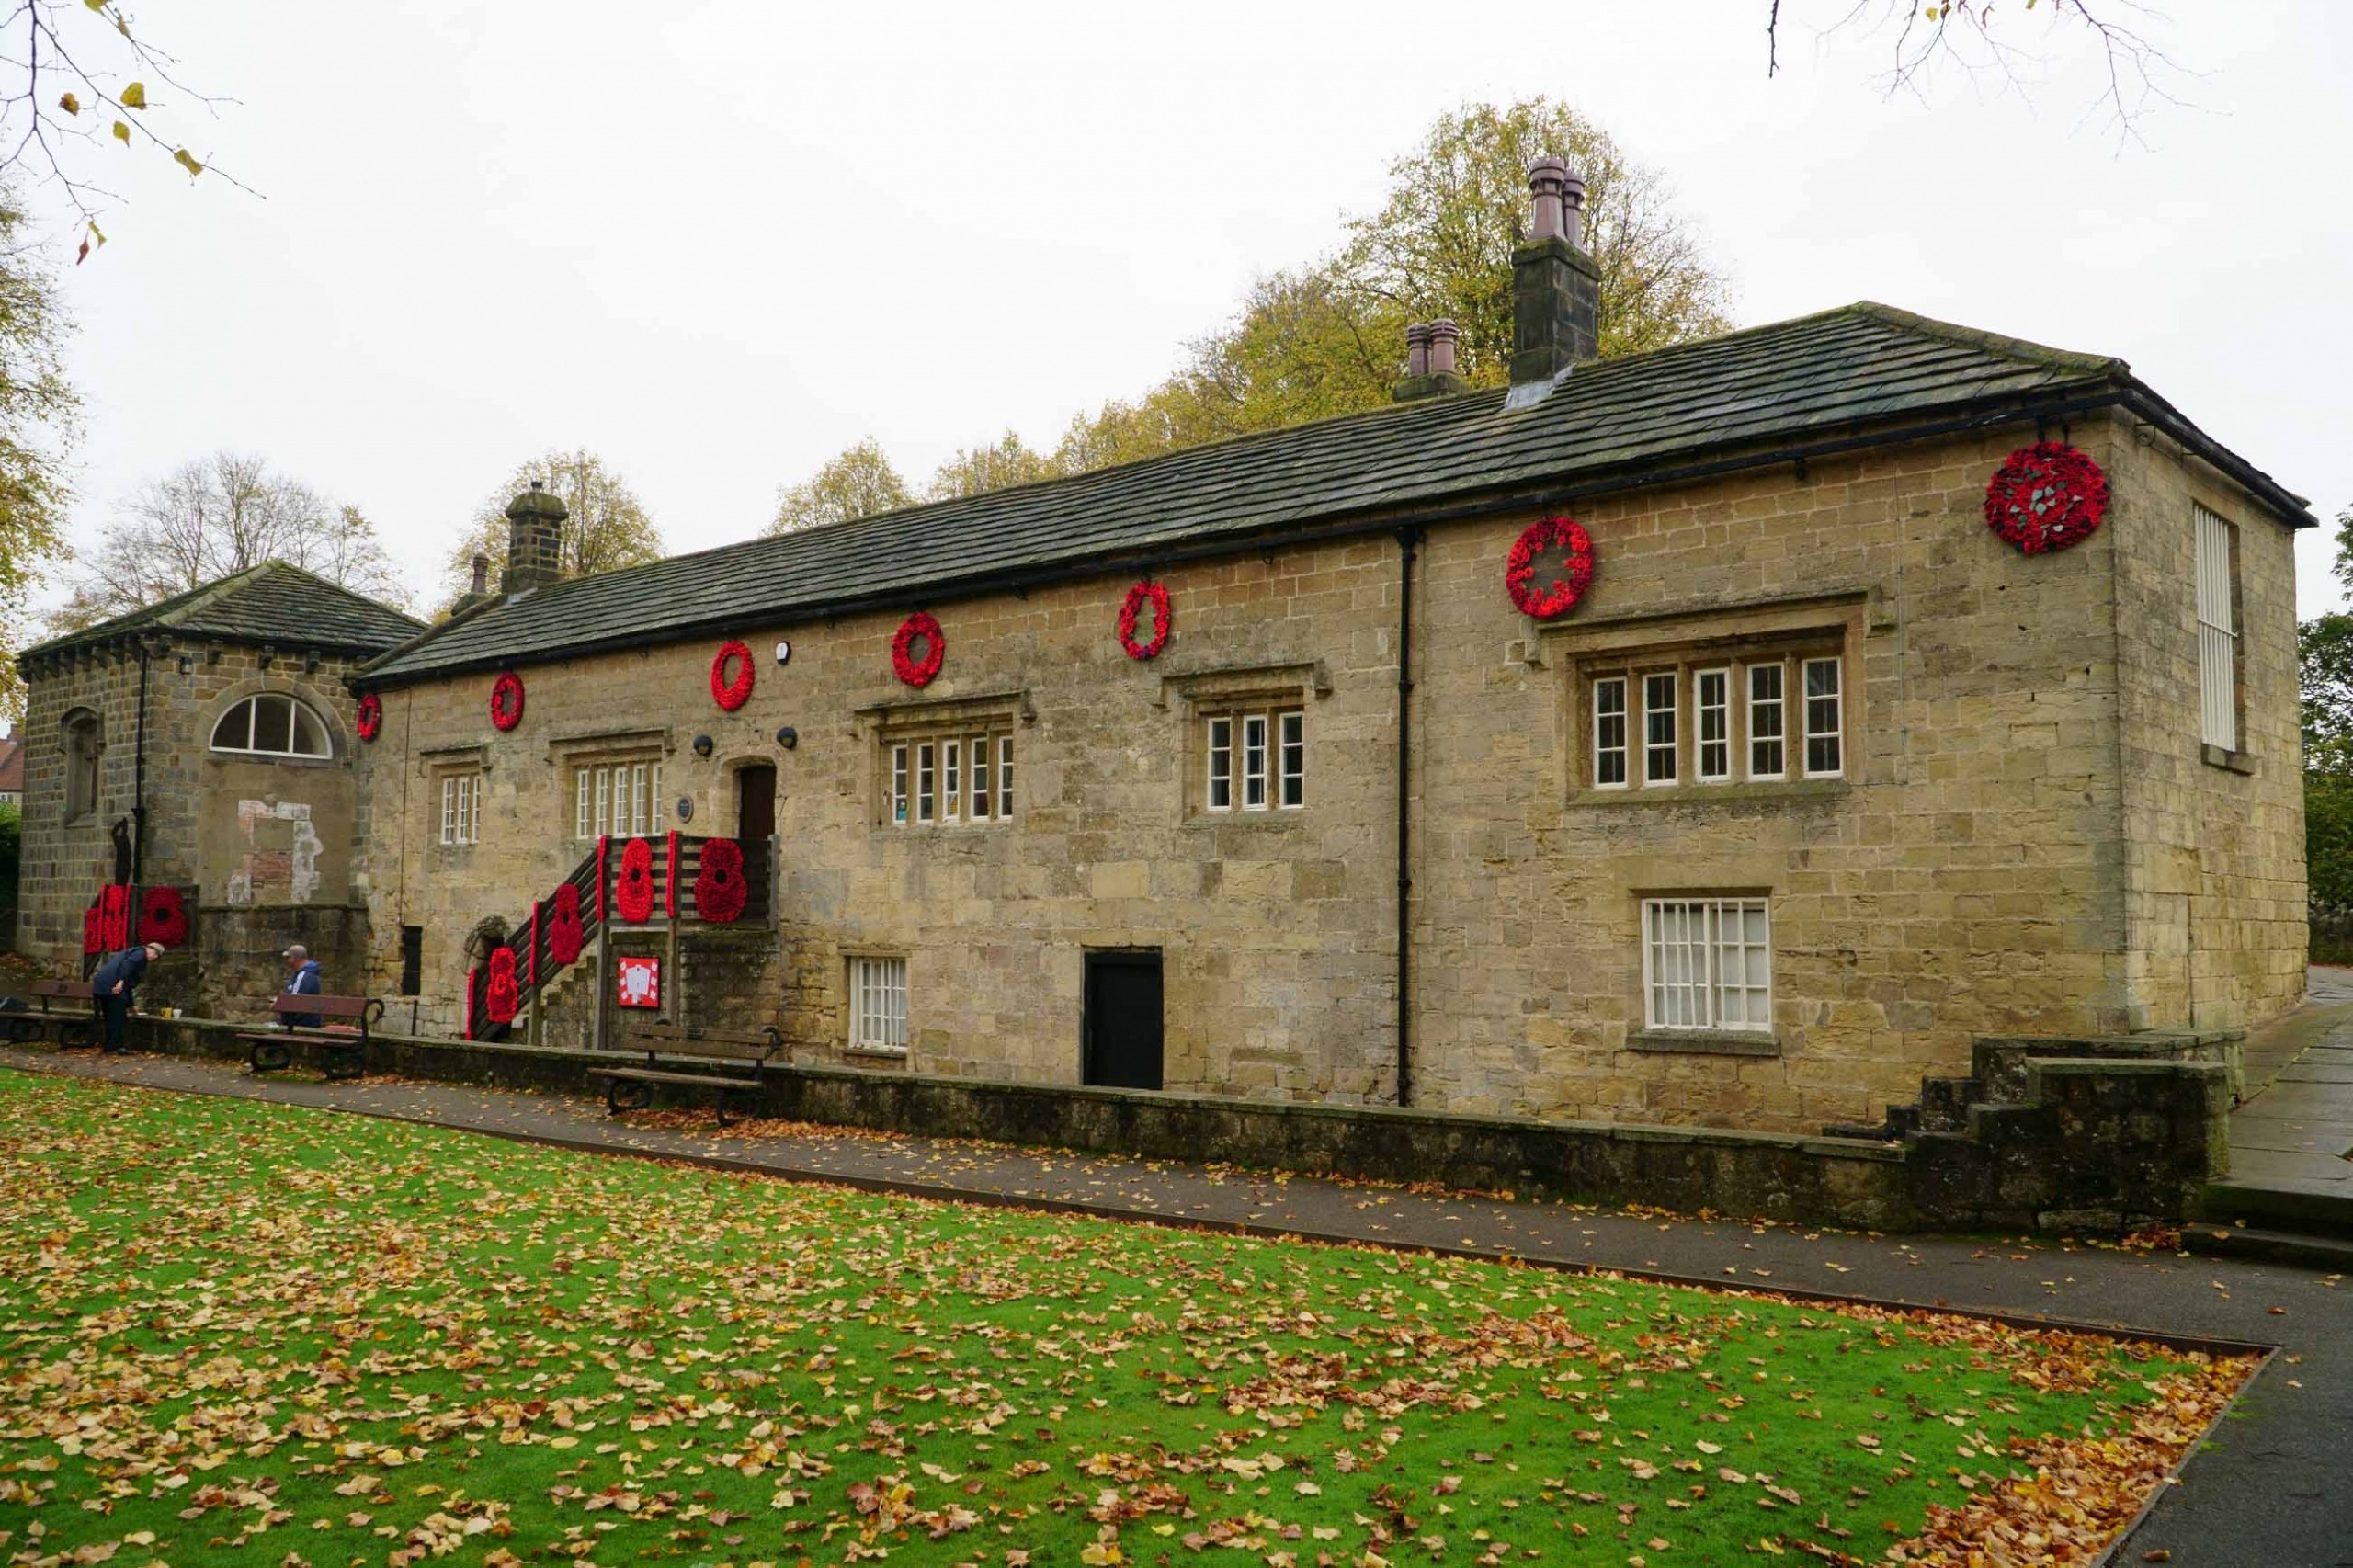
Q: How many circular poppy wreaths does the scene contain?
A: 7